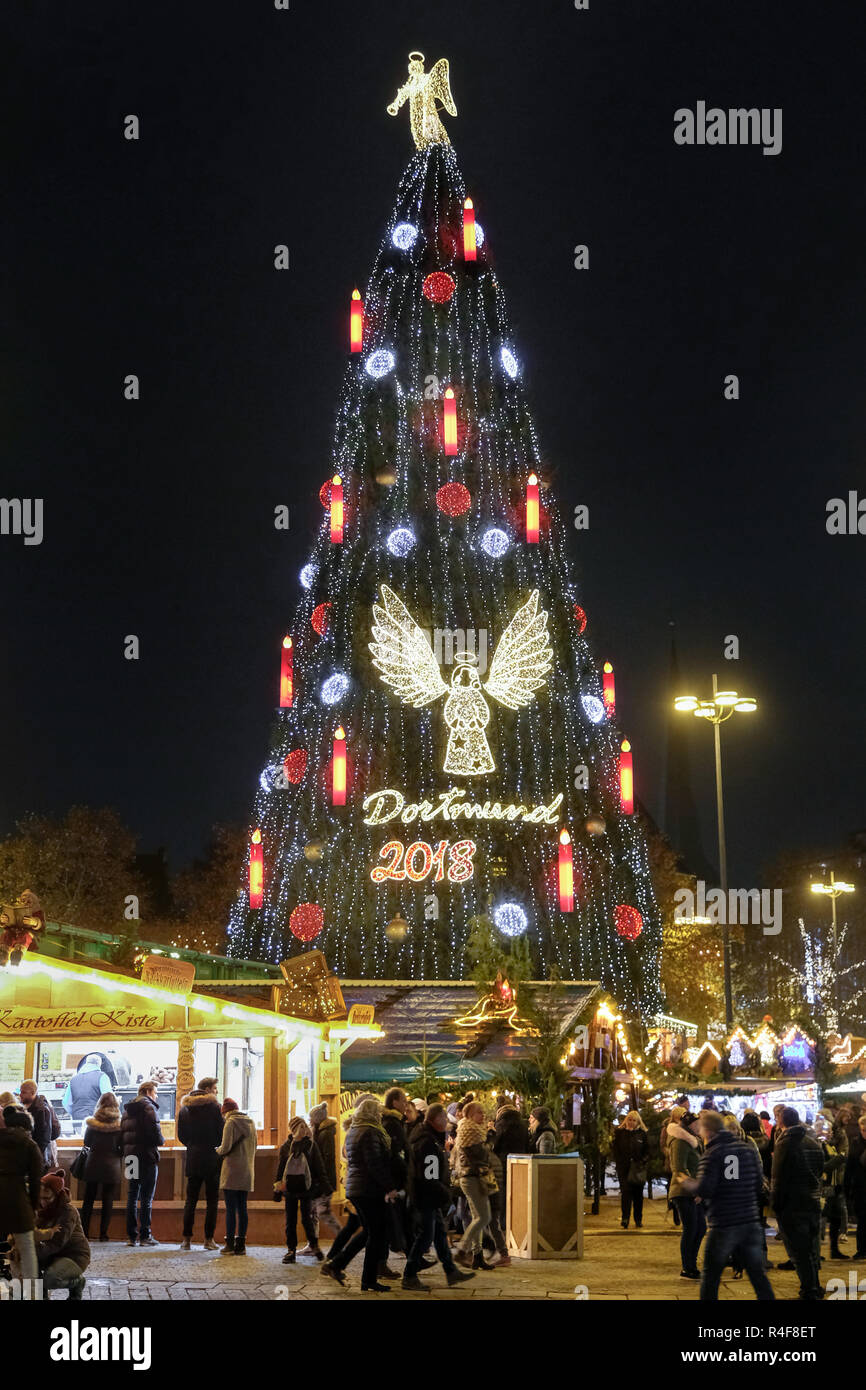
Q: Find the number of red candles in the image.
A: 11